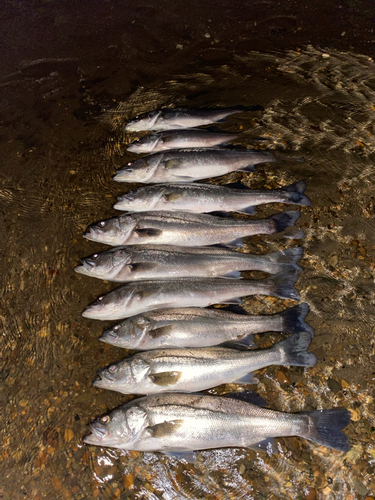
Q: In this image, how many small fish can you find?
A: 2